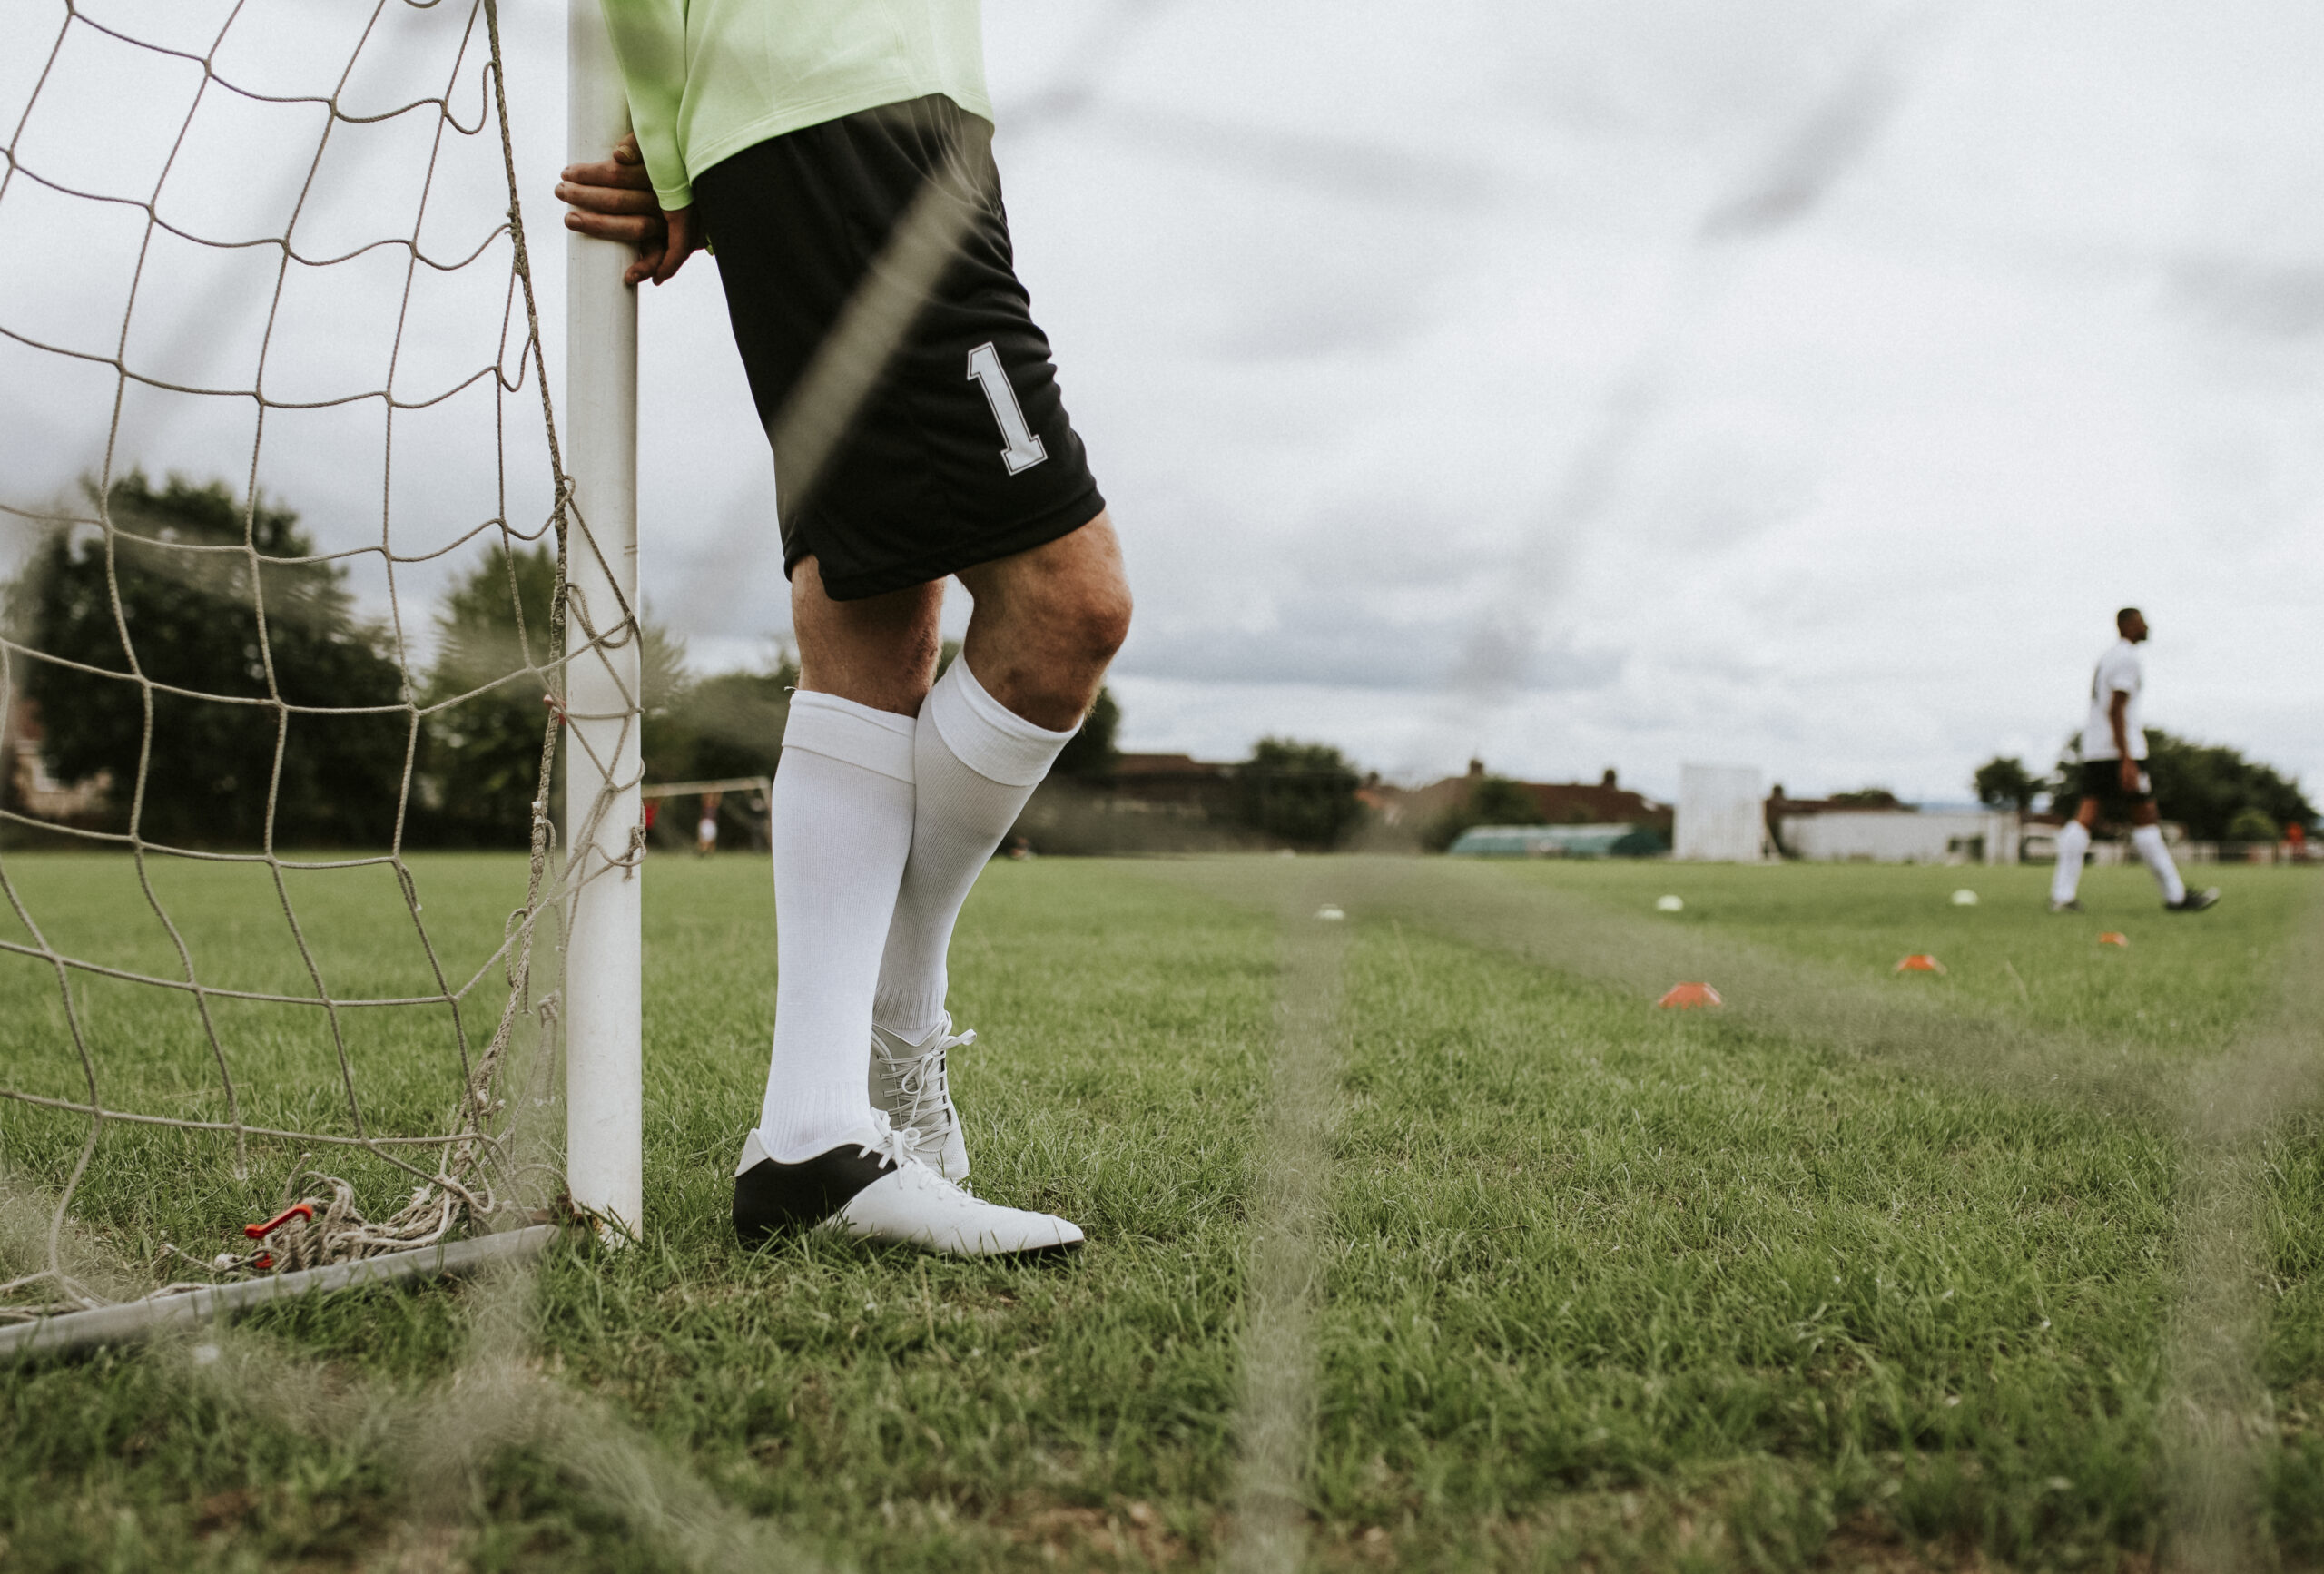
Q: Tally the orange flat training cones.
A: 3